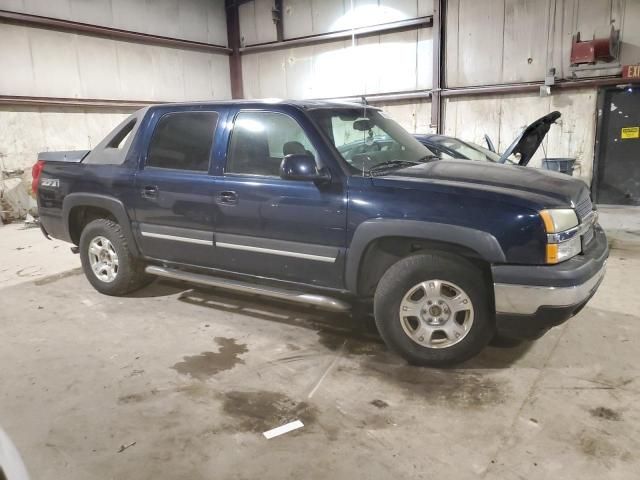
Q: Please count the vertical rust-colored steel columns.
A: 2